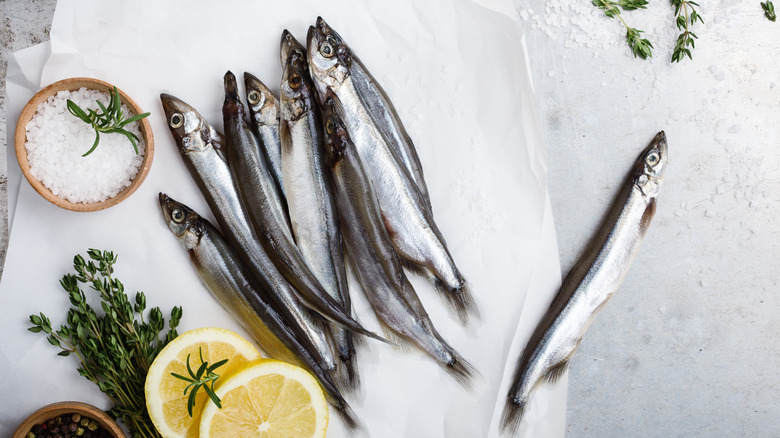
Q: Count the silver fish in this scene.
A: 10